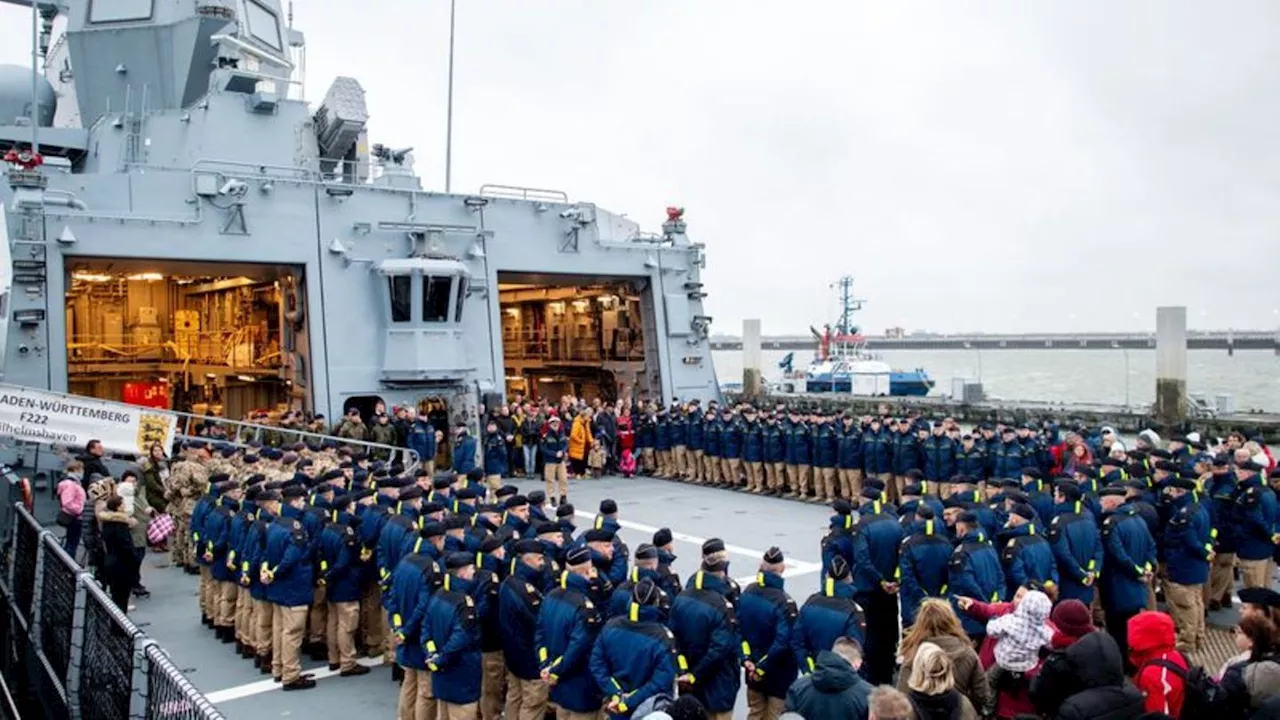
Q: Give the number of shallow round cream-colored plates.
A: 0